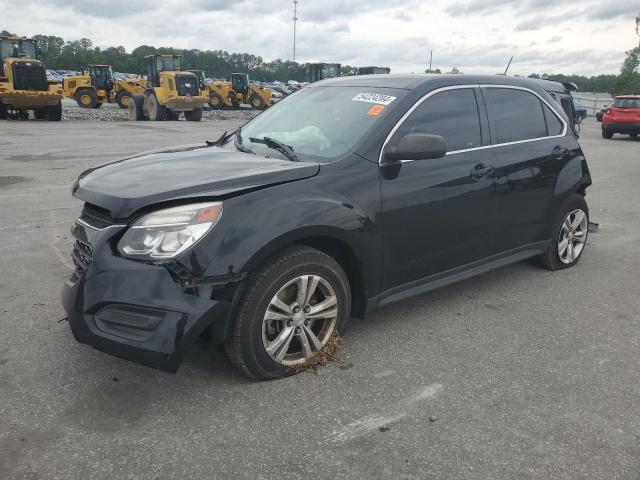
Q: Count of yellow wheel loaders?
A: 5